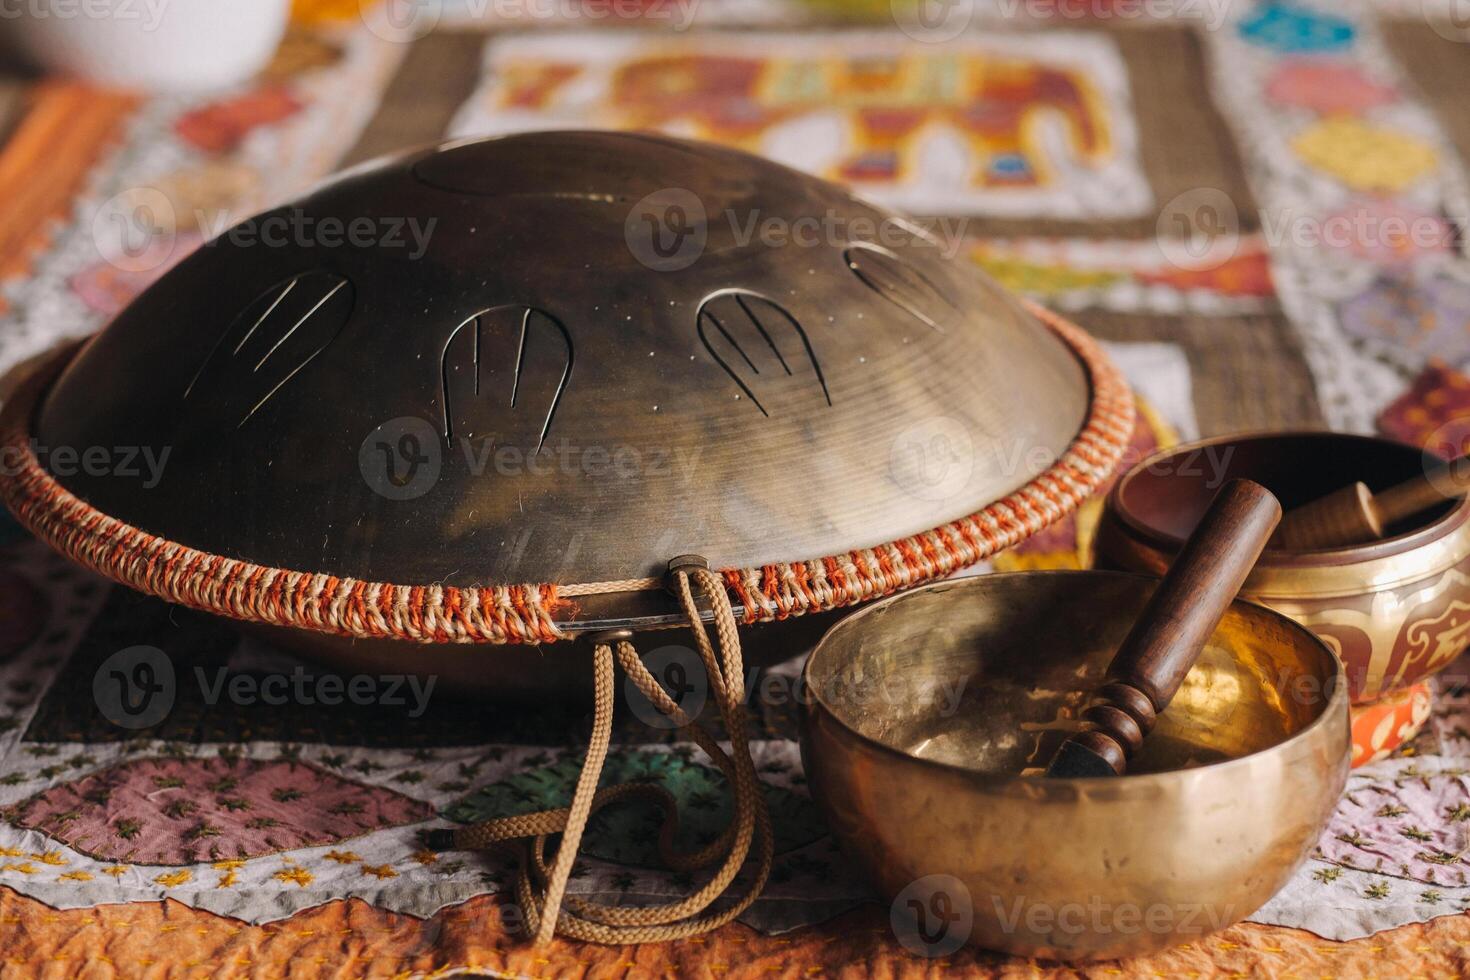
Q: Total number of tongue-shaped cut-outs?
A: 4